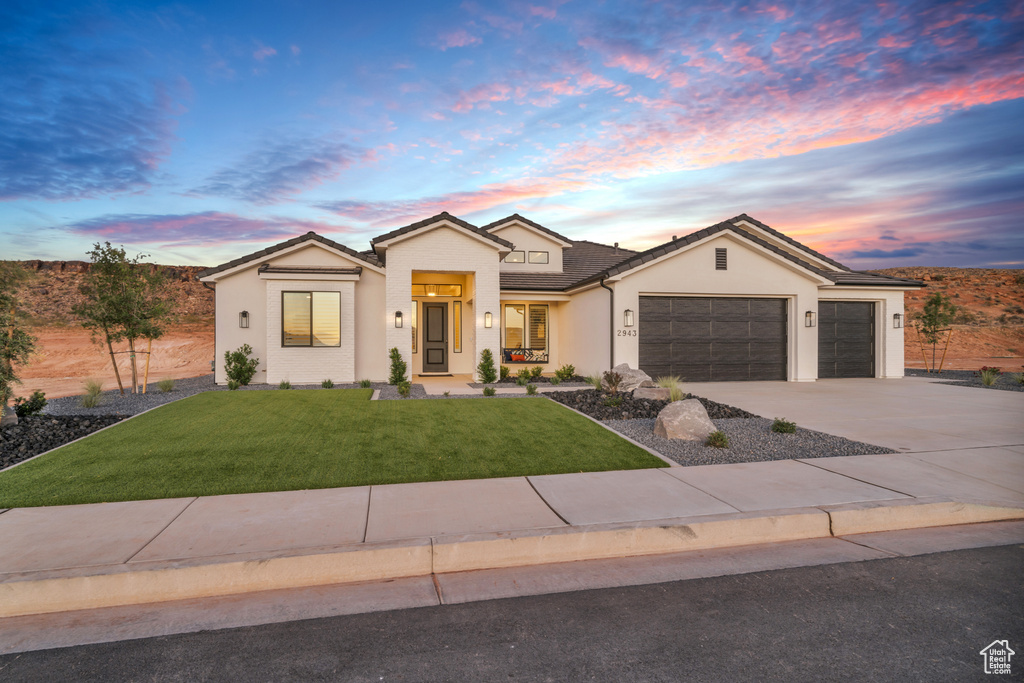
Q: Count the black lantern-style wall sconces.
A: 6